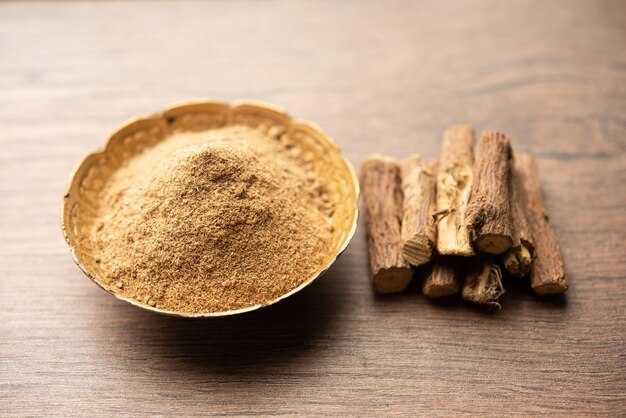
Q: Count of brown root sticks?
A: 8